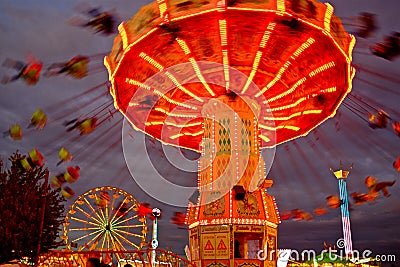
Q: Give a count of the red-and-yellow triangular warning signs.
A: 2